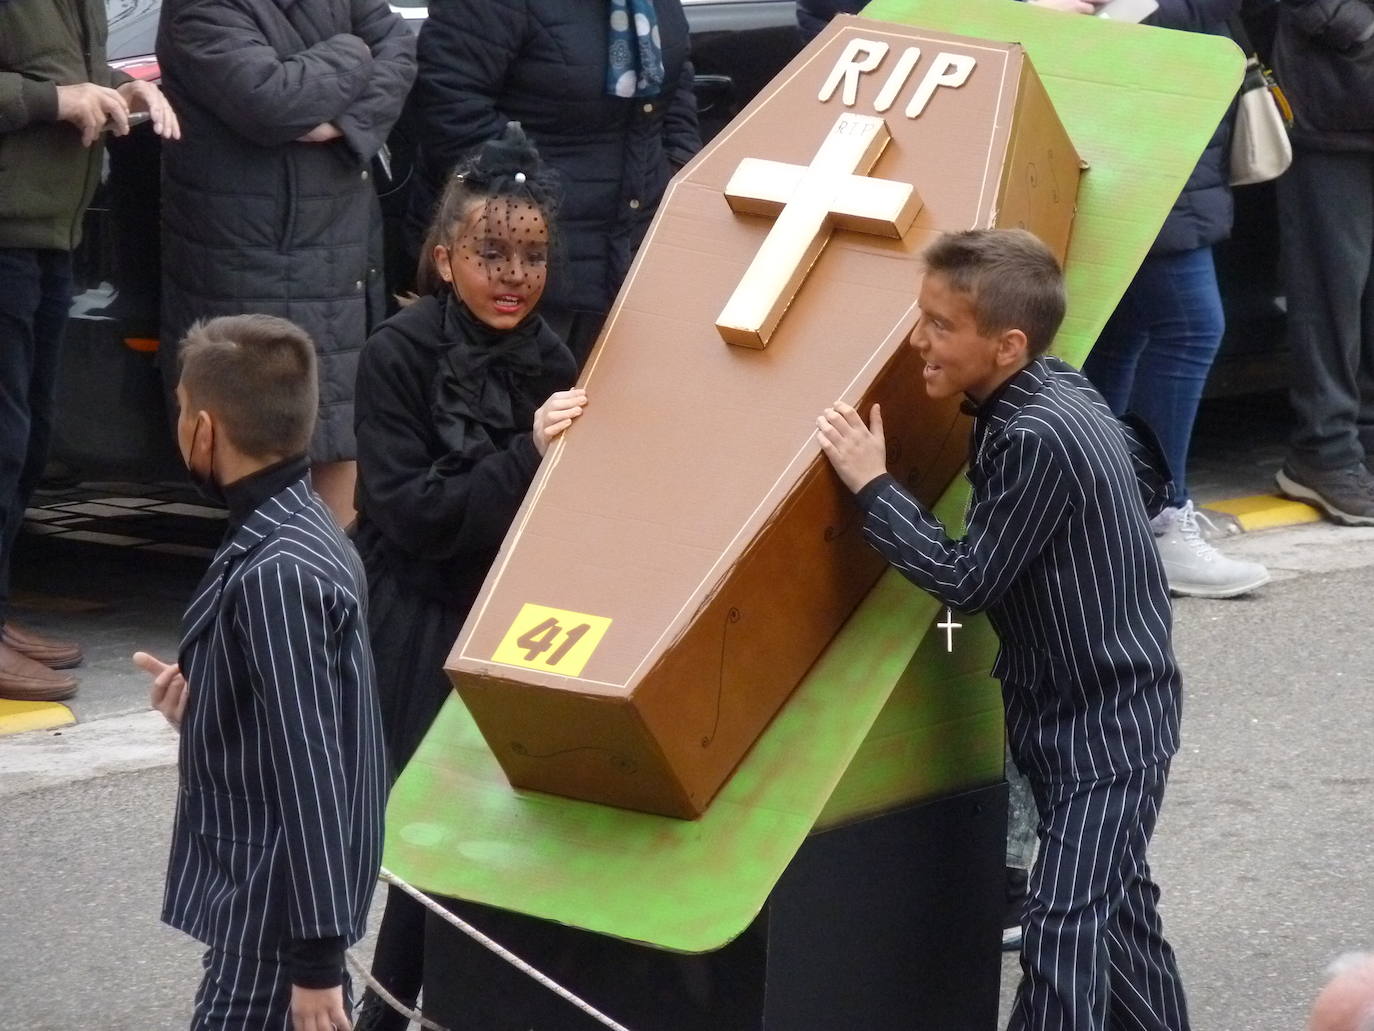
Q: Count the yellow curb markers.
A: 2